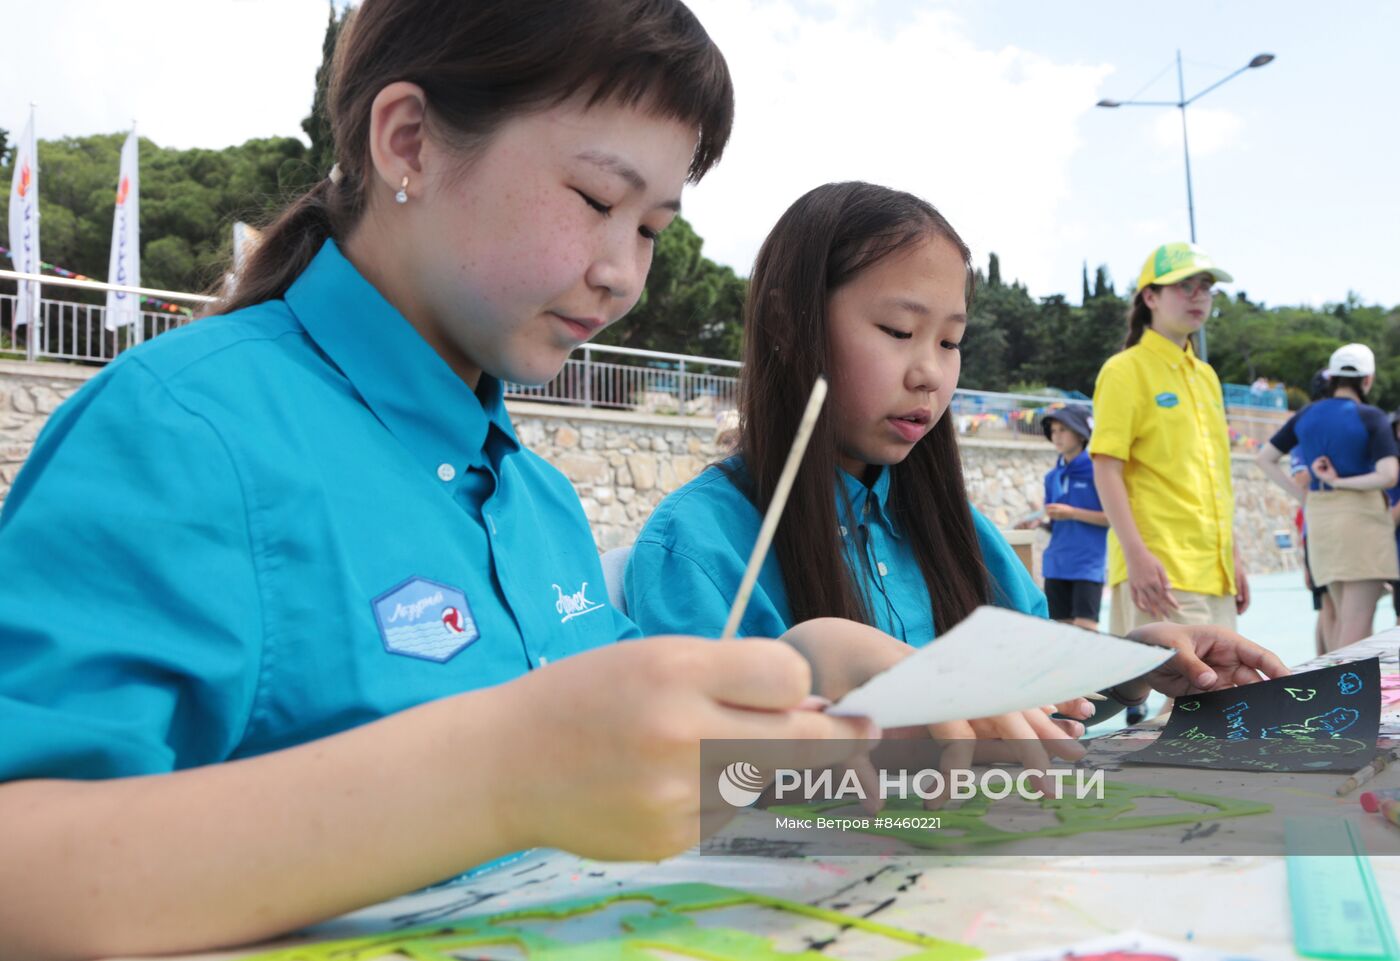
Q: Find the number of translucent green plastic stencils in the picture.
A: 2